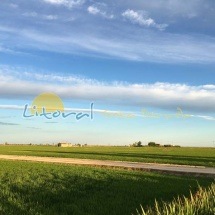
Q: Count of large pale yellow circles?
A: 1